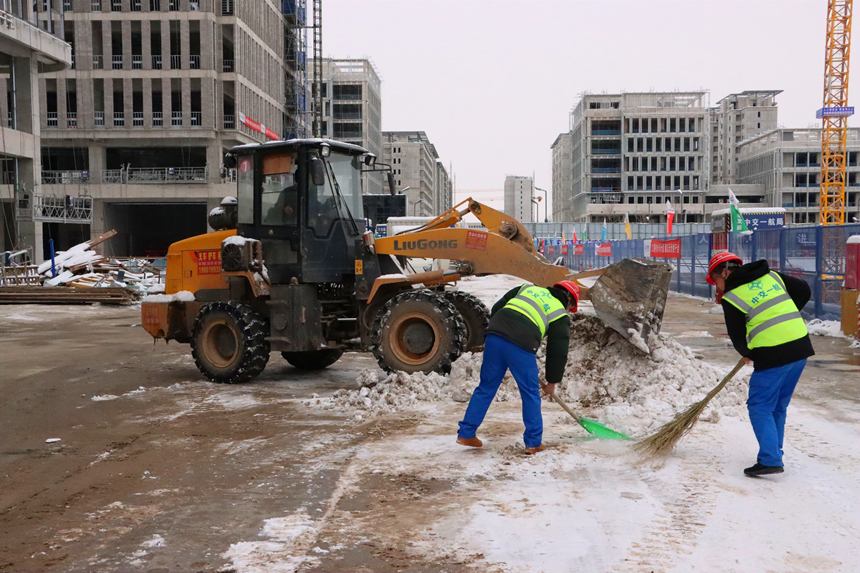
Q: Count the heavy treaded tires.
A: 4